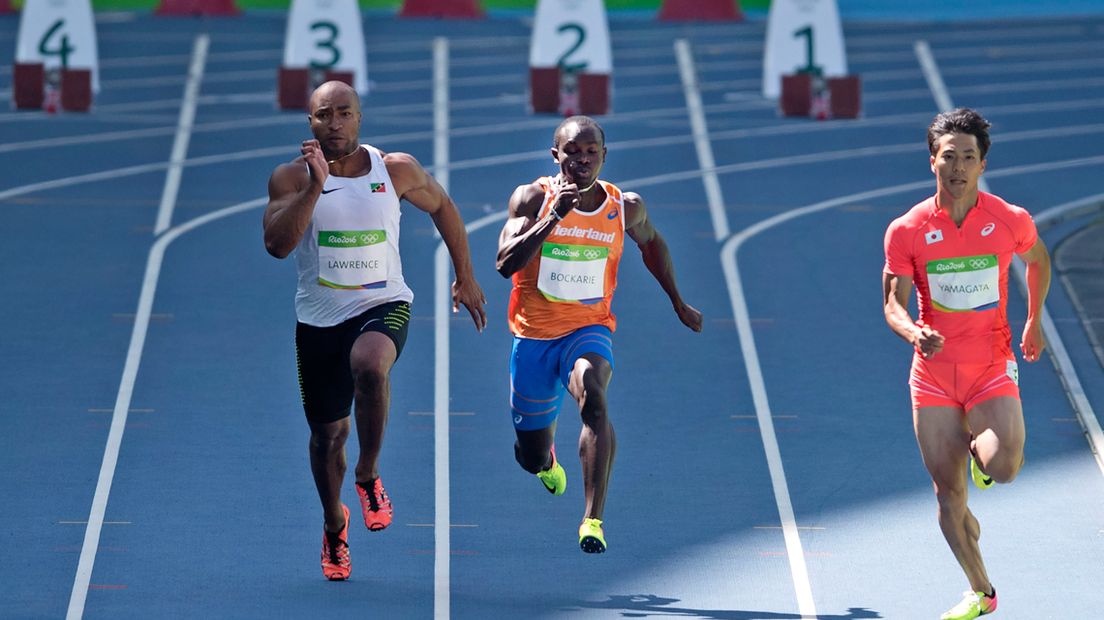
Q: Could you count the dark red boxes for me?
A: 8